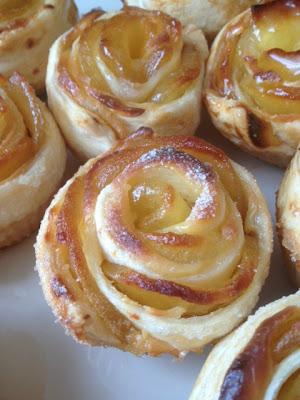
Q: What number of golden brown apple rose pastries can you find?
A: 8